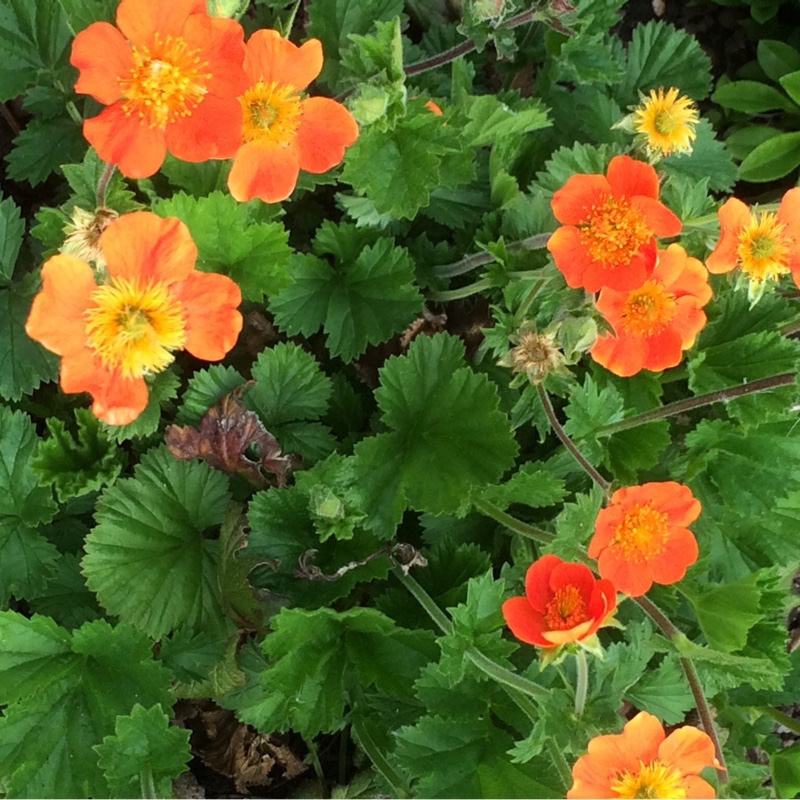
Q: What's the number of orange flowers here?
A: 9